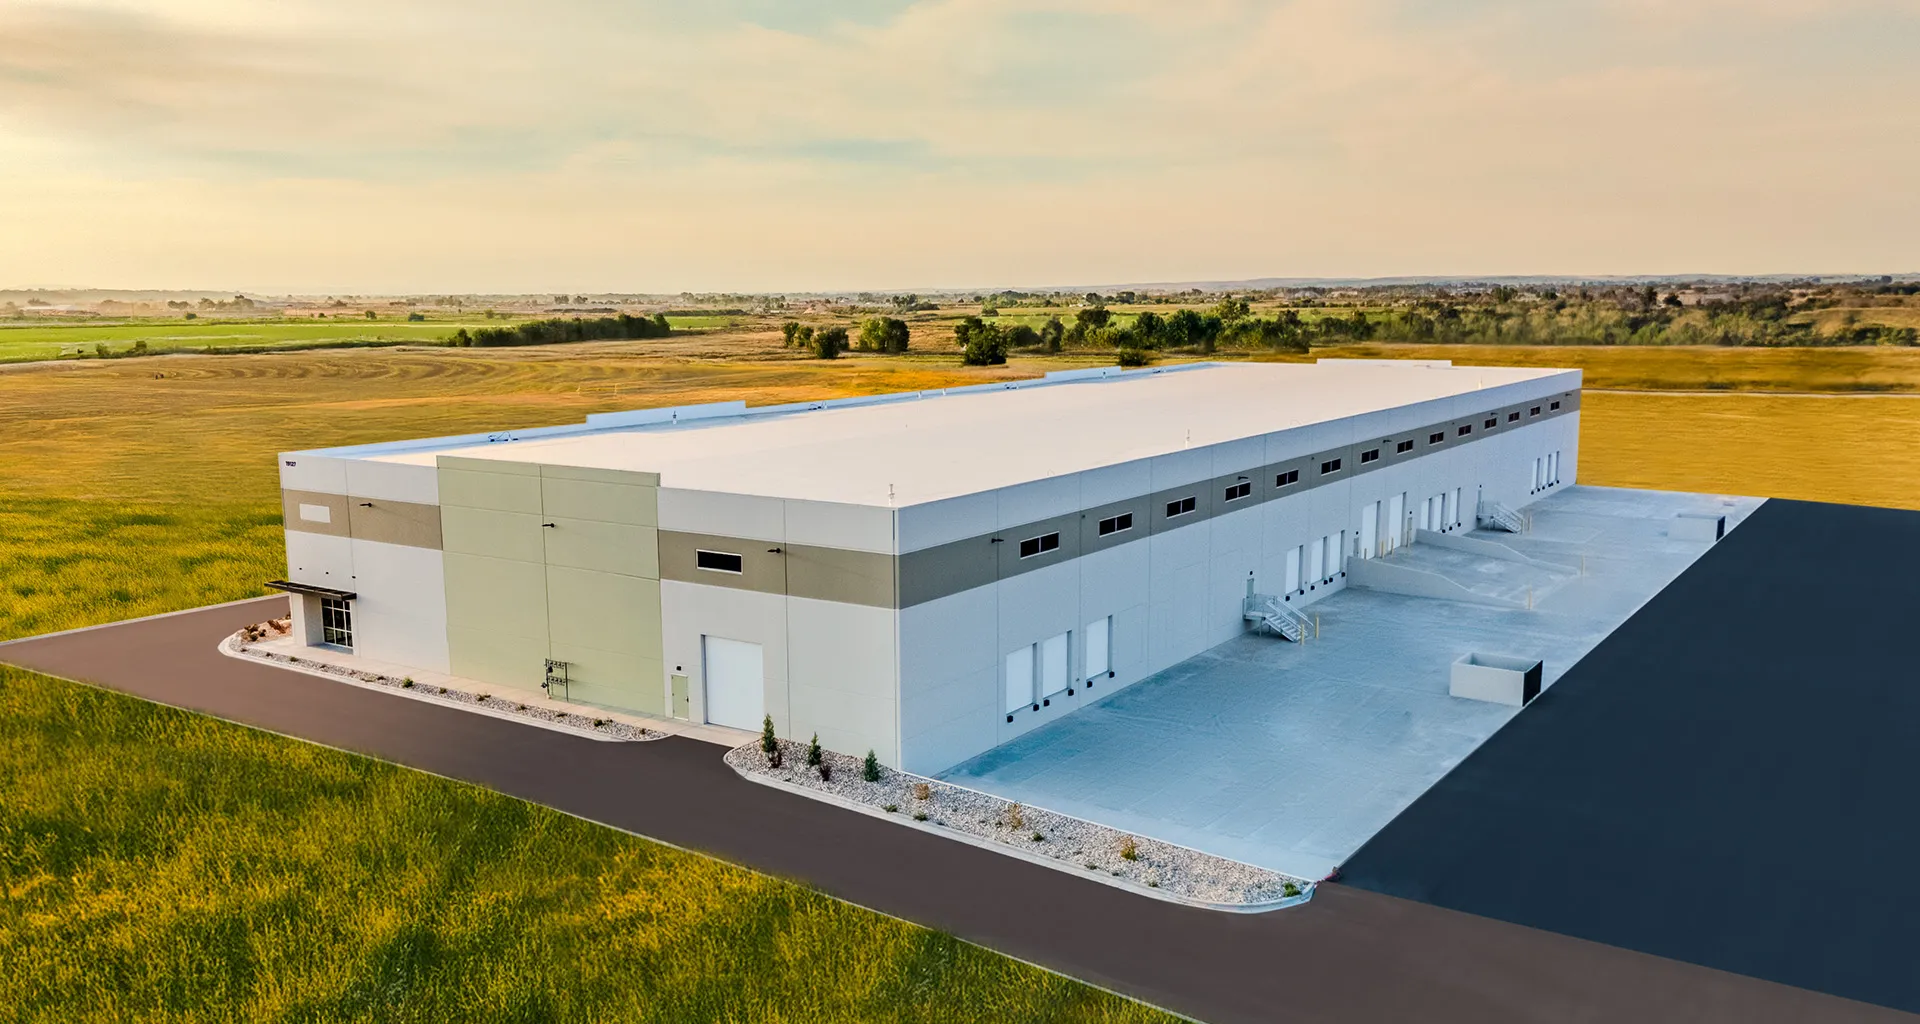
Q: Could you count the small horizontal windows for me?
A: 15